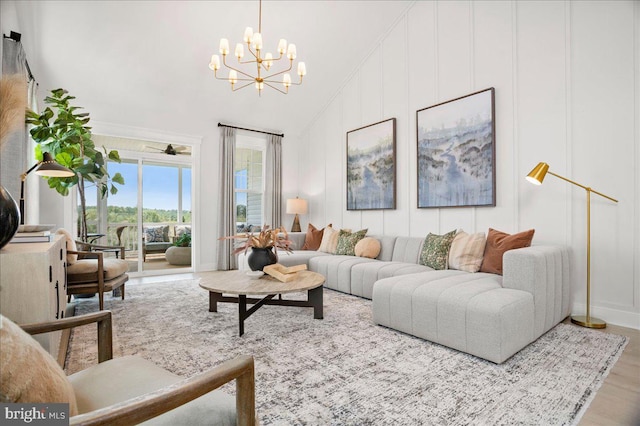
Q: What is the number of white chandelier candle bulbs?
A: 12